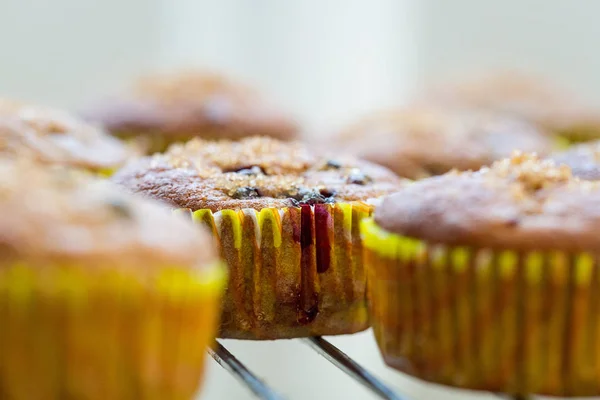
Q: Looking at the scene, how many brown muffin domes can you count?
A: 8